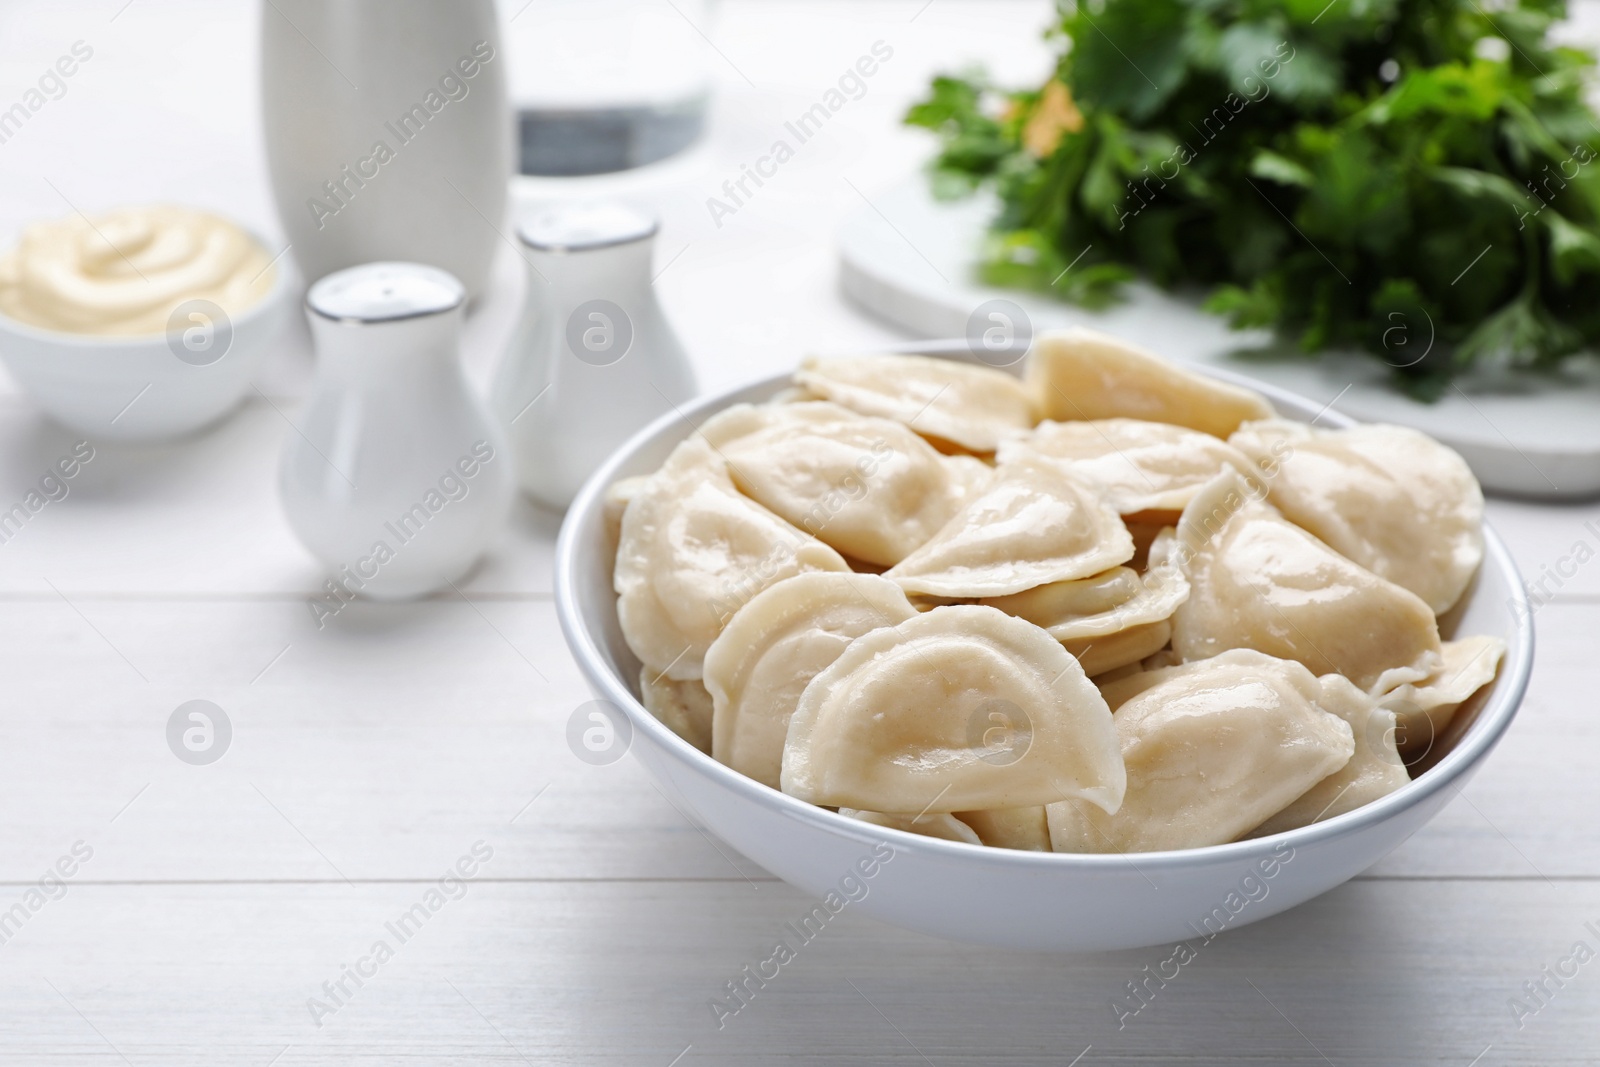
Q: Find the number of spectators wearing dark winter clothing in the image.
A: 0